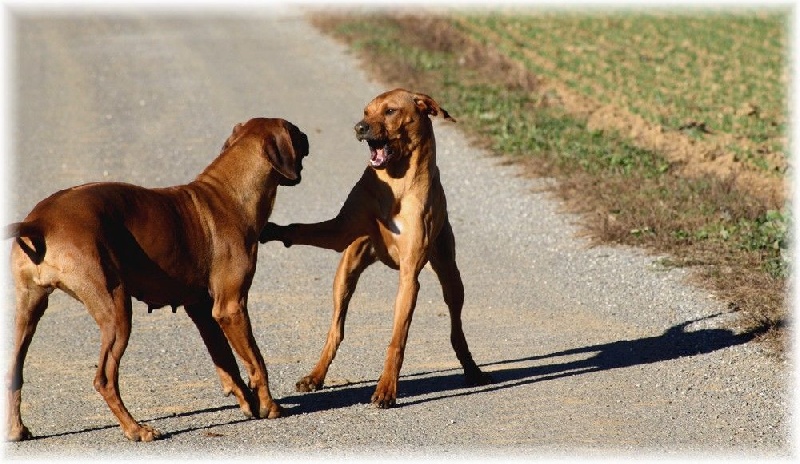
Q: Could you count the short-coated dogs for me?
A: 2